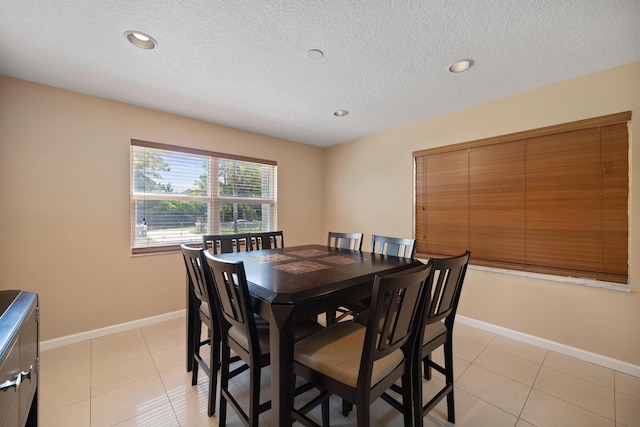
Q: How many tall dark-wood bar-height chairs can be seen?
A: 8